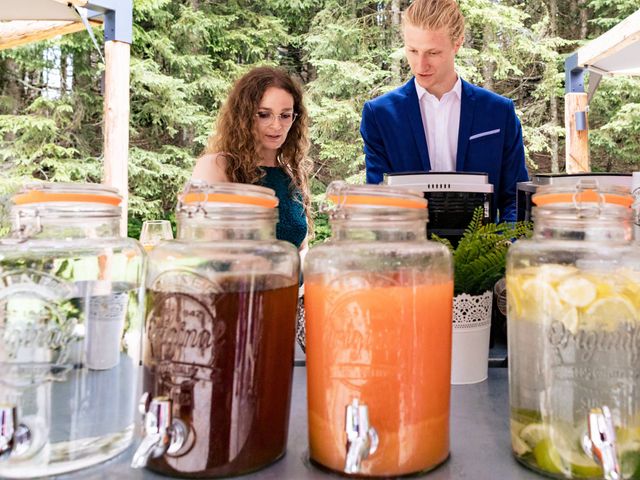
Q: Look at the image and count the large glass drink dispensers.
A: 4